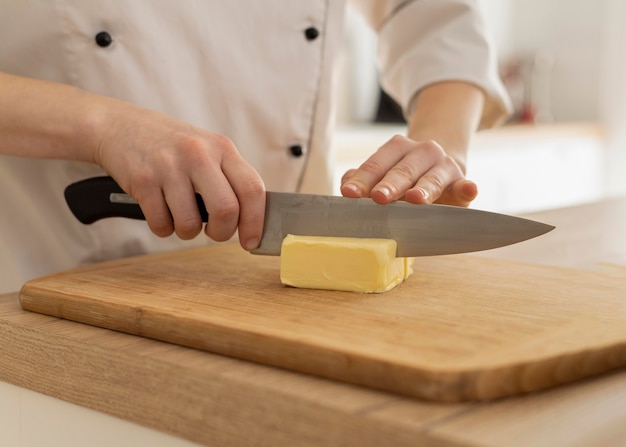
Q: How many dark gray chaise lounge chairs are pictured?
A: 0